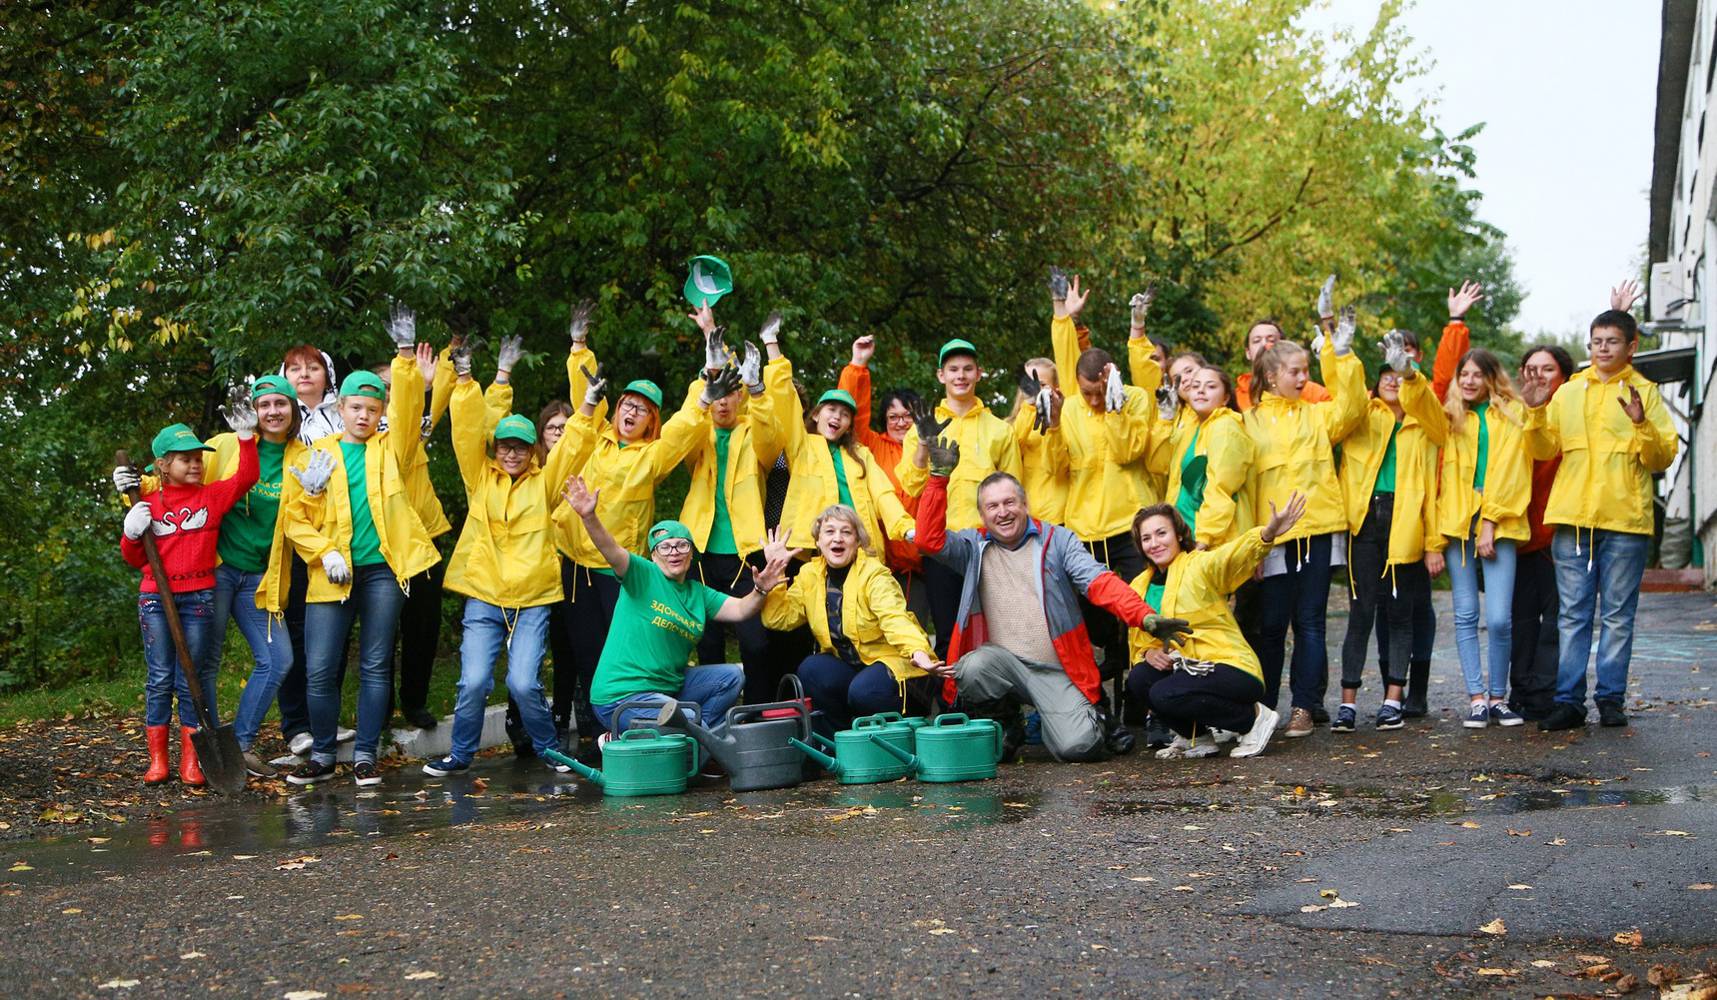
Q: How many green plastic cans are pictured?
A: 4